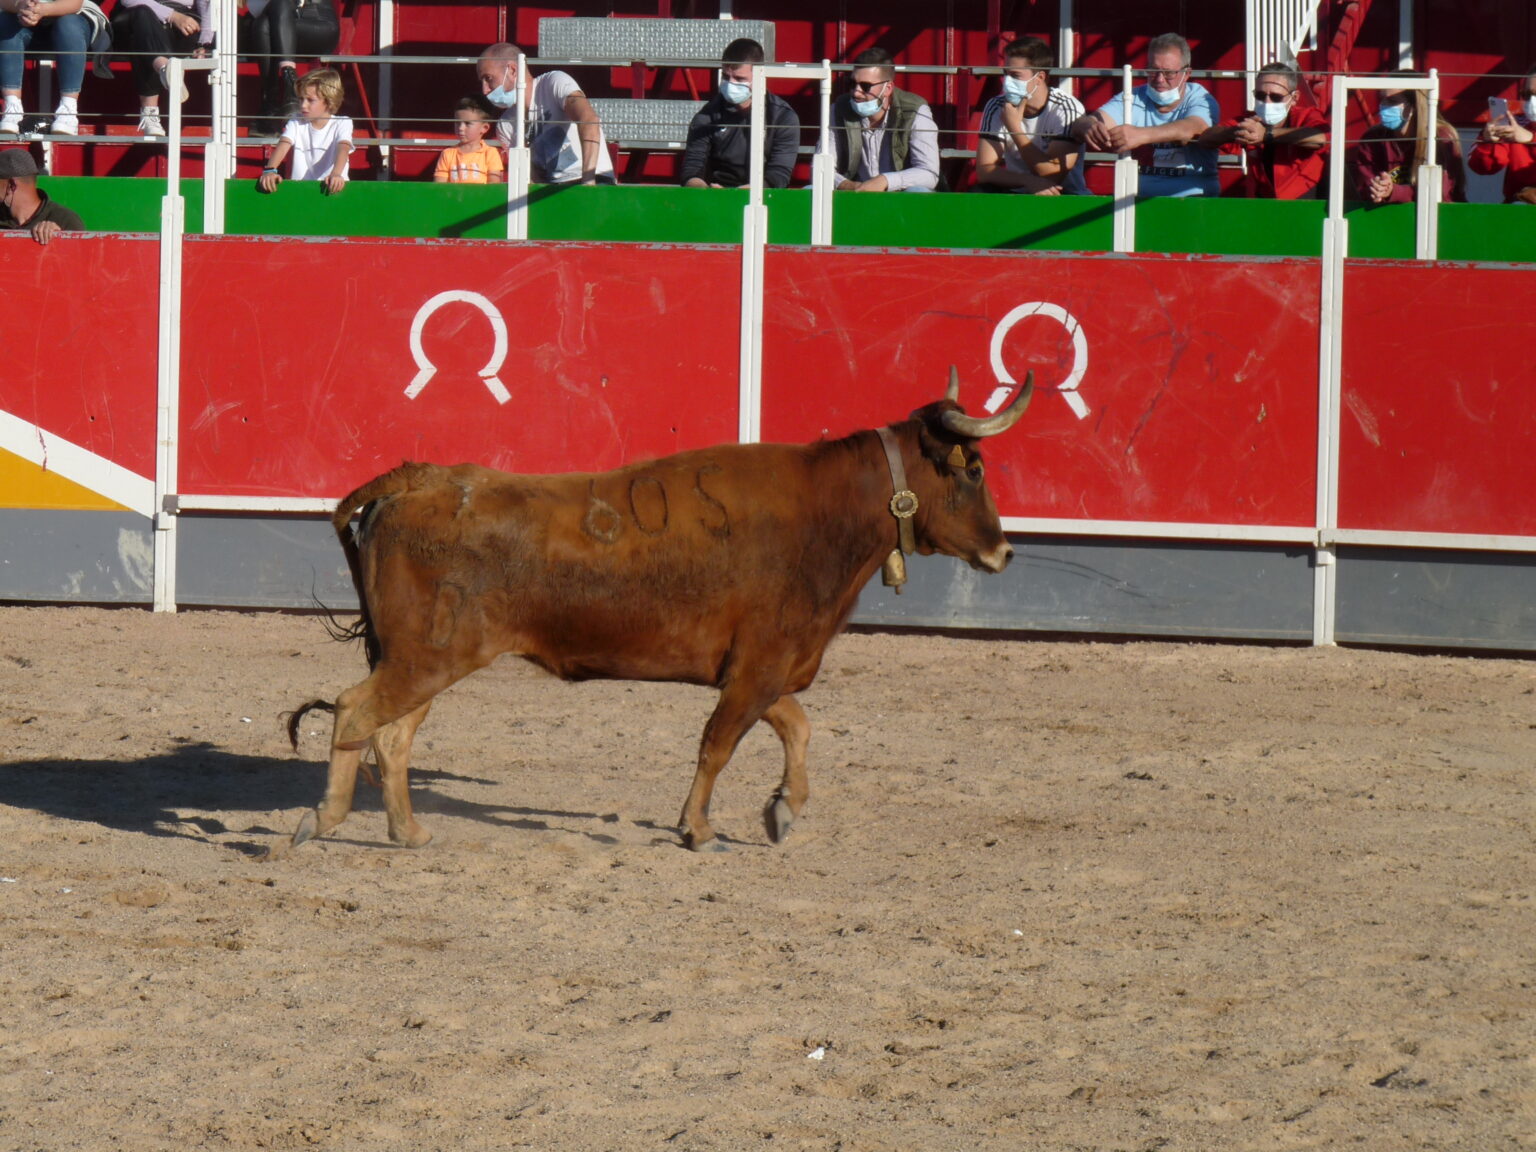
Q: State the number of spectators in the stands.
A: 14